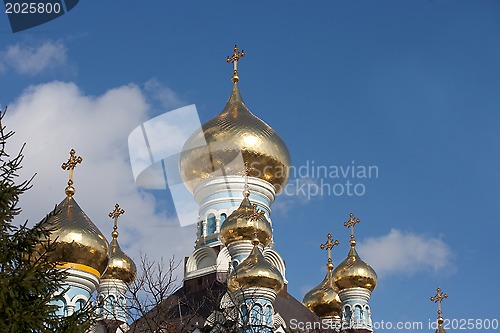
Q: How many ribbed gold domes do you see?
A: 7